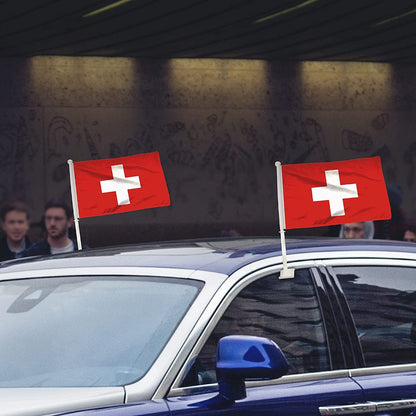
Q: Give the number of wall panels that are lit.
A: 3